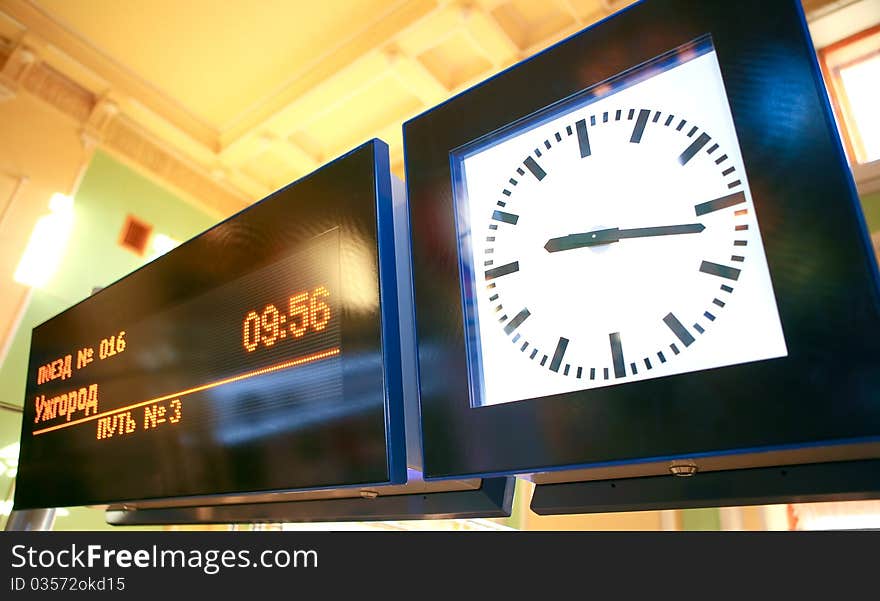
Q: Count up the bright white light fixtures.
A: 2